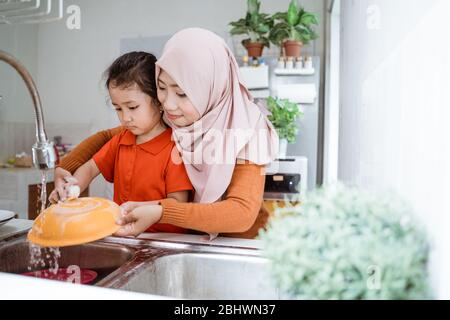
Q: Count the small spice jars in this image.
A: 4